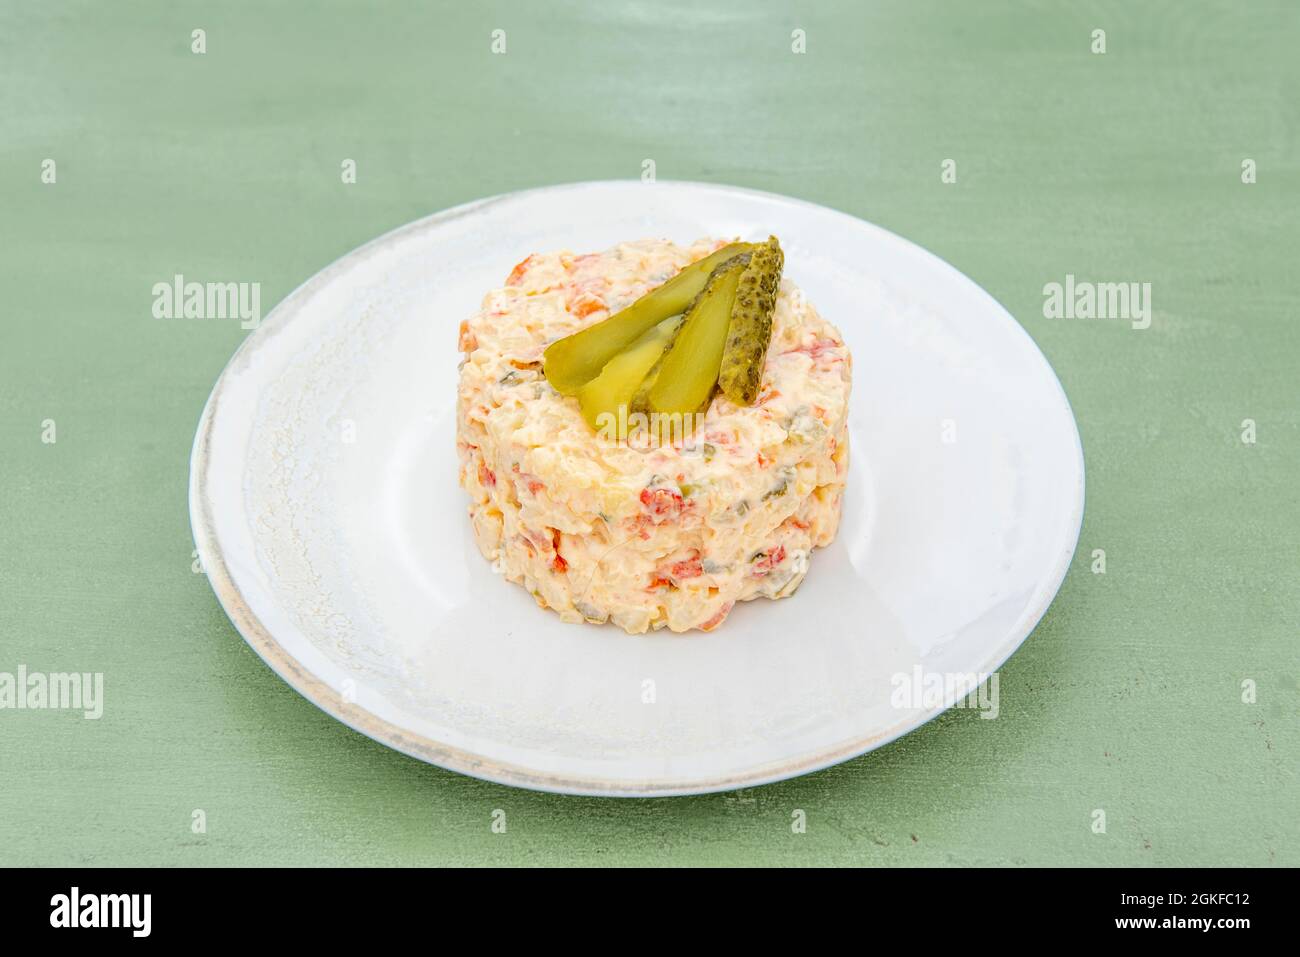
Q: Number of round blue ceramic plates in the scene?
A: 0